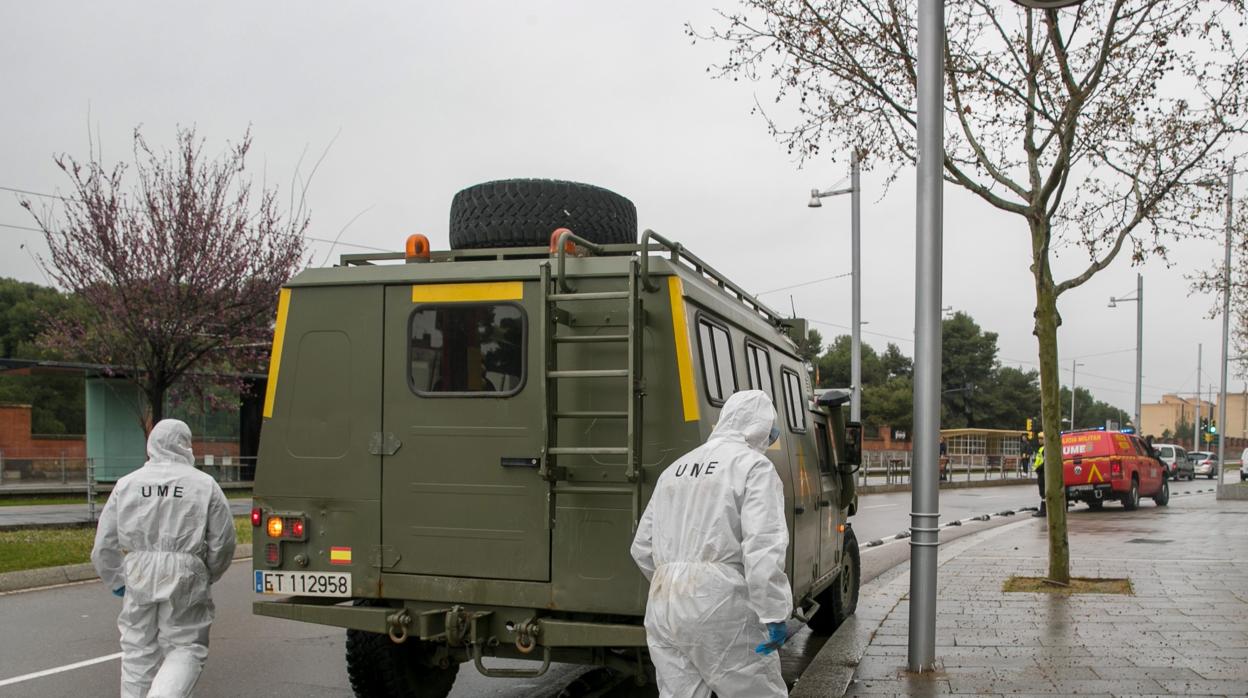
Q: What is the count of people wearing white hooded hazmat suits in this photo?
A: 2